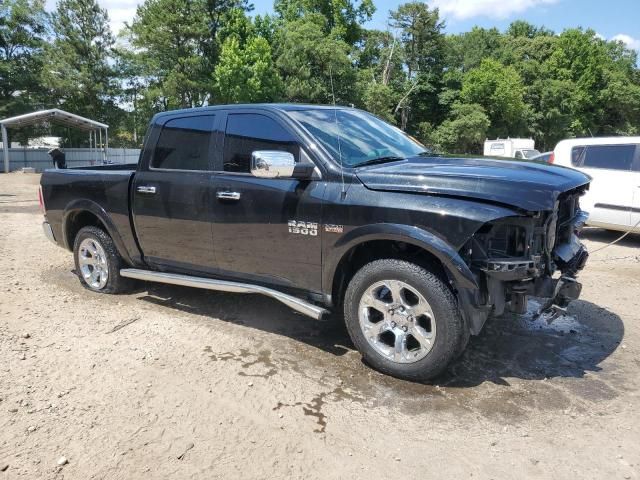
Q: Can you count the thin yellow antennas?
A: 0